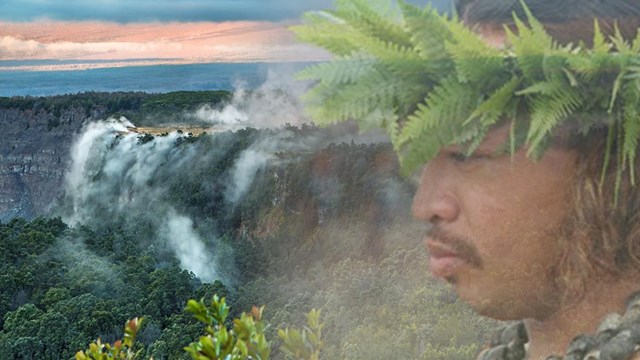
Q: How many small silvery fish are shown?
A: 0